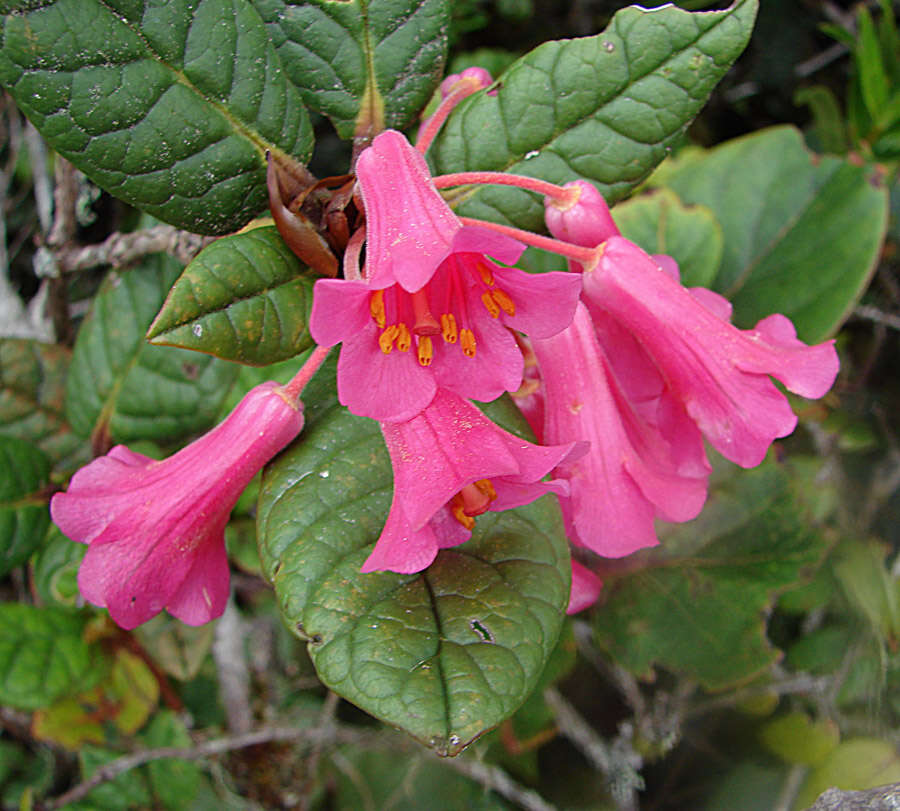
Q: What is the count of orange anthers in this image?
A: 11